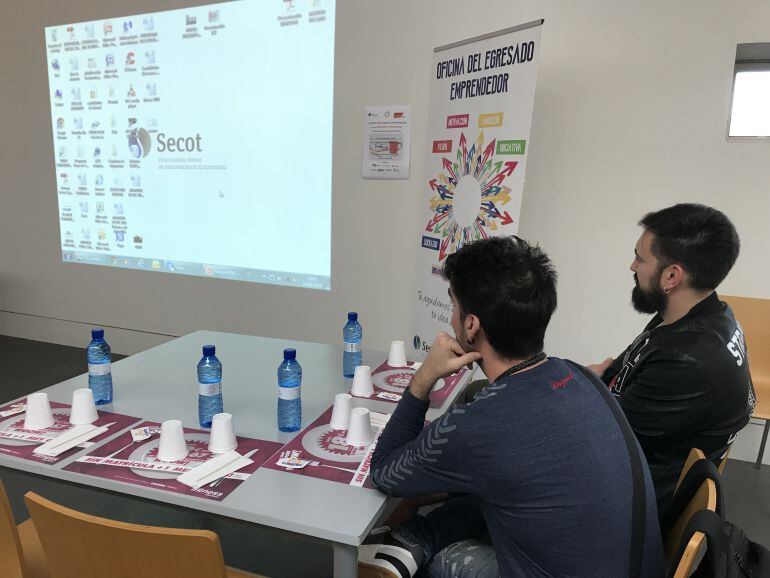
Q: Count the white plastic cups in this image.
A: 8